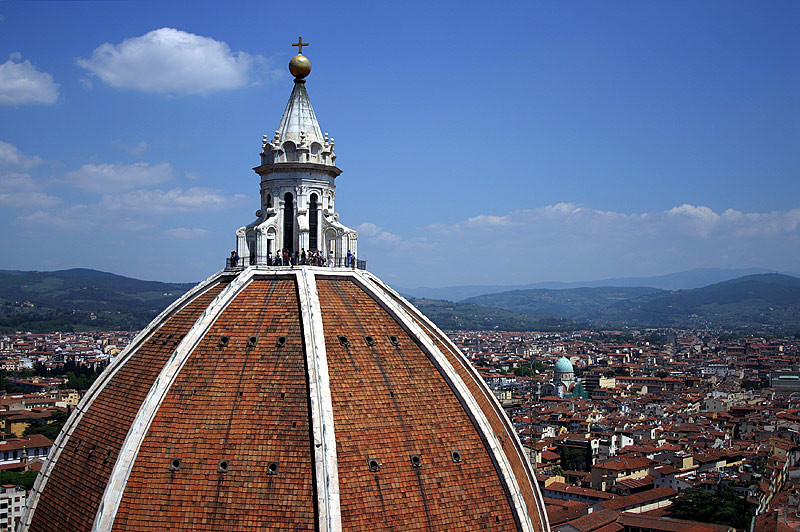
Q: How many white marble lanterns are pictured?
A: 1